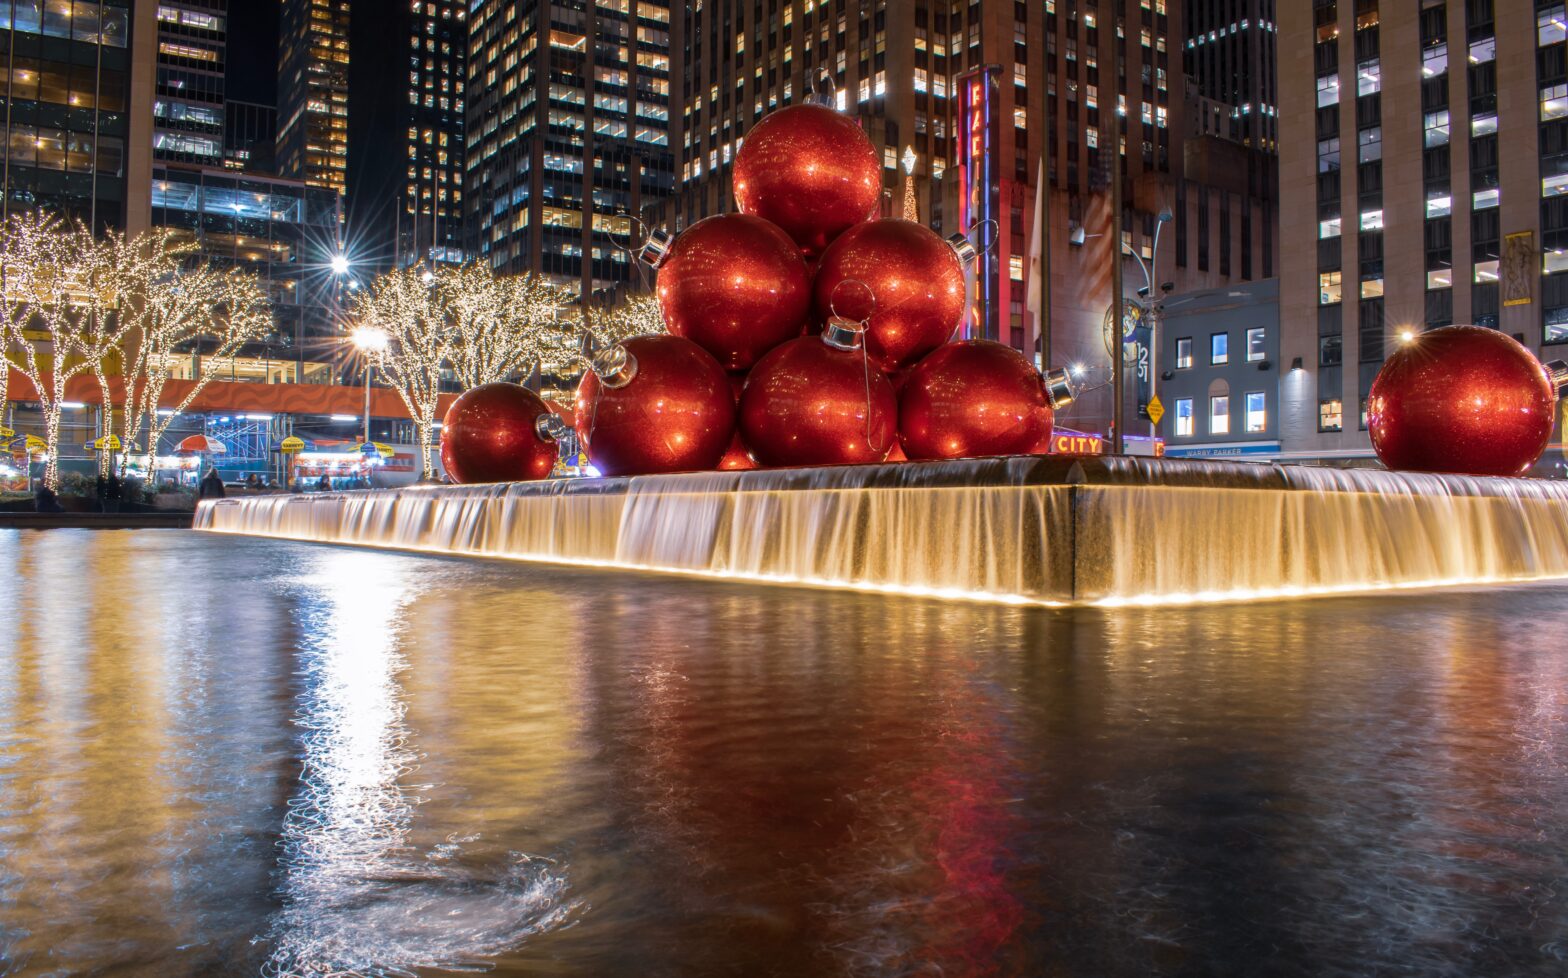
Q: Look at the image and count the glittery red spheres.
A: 8